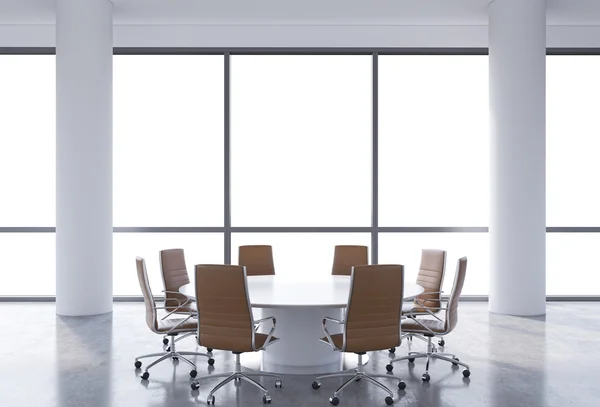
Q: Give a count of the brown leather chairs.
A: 8